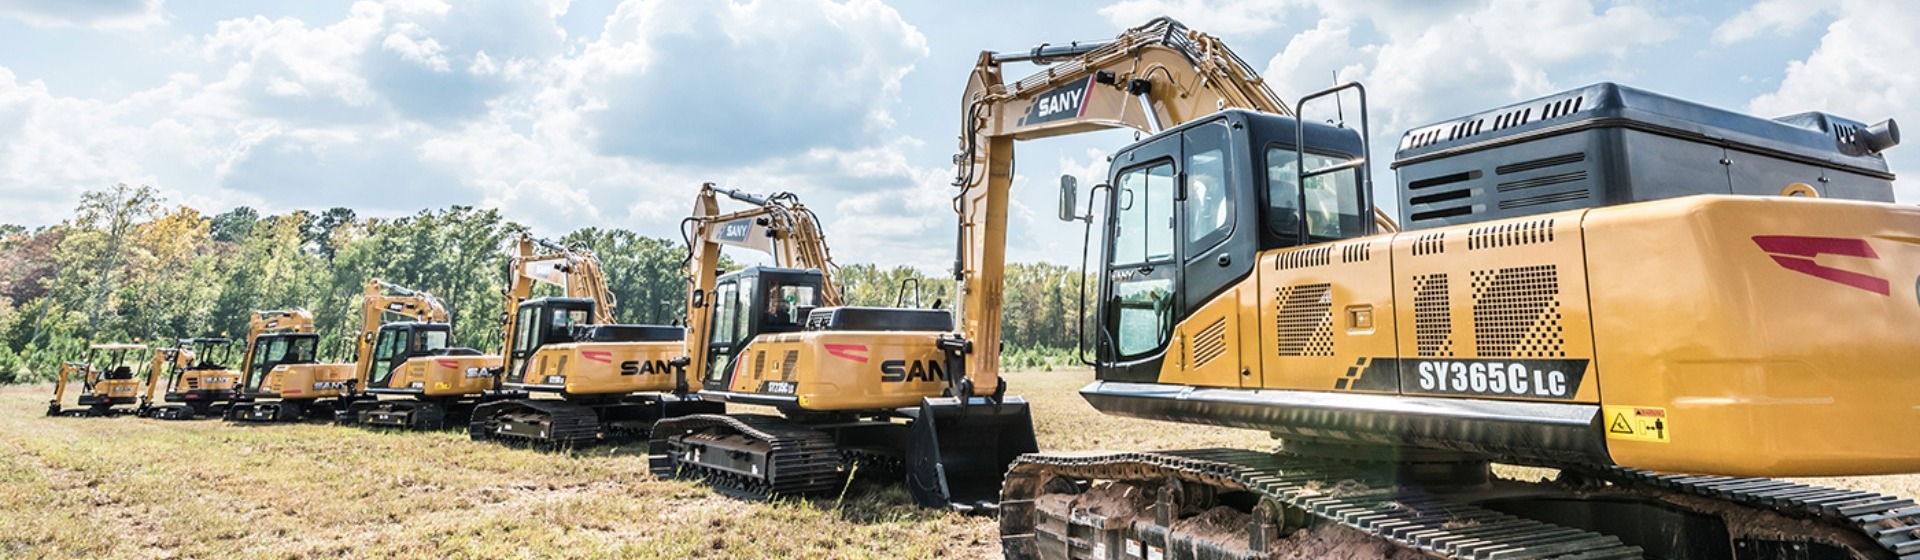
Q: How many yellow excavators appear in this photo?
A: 7